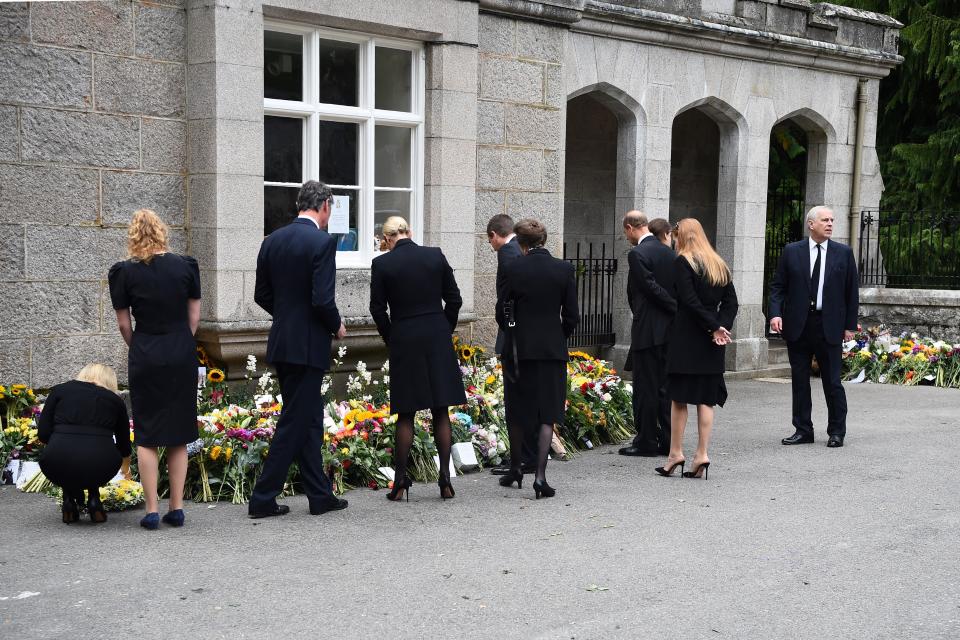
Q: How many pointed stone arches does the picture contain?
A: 3